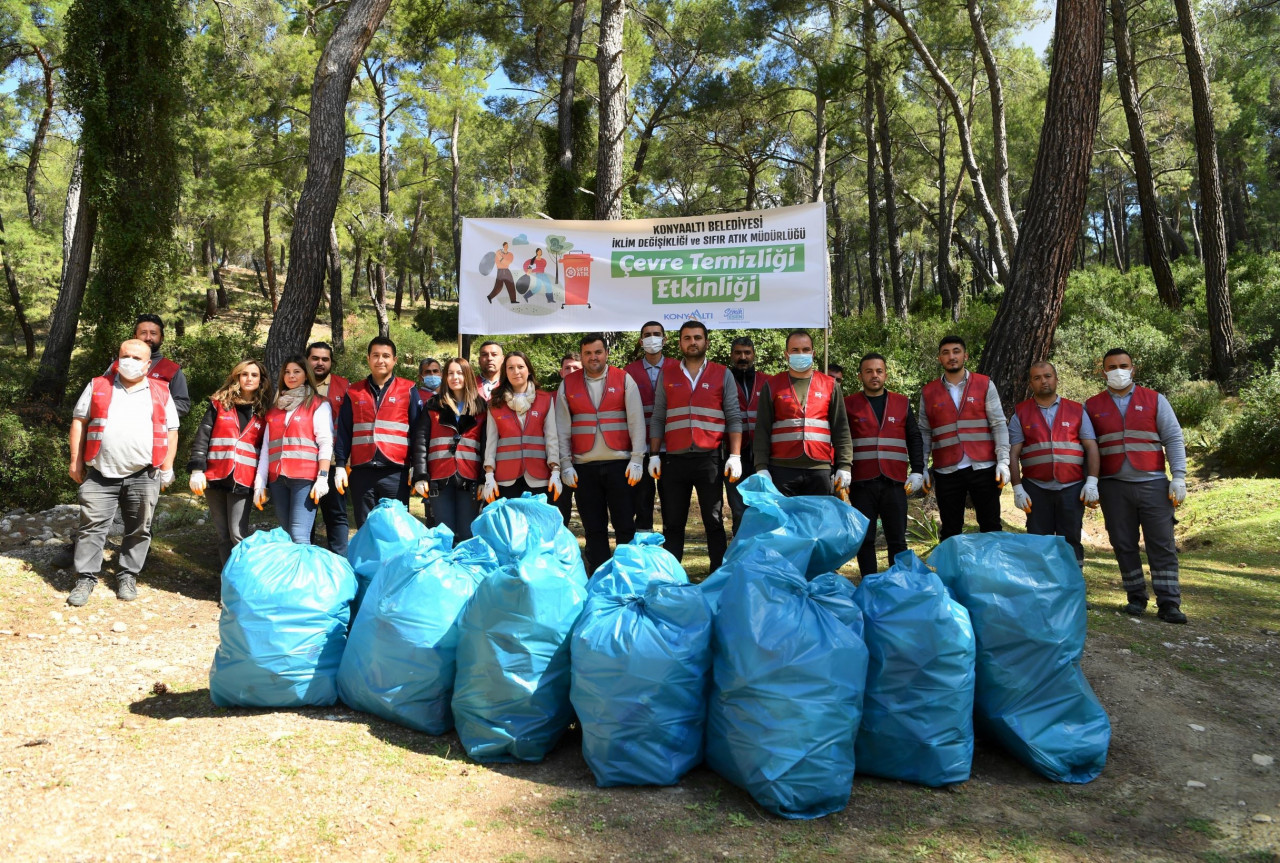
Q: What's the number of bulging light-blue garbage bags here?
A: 11